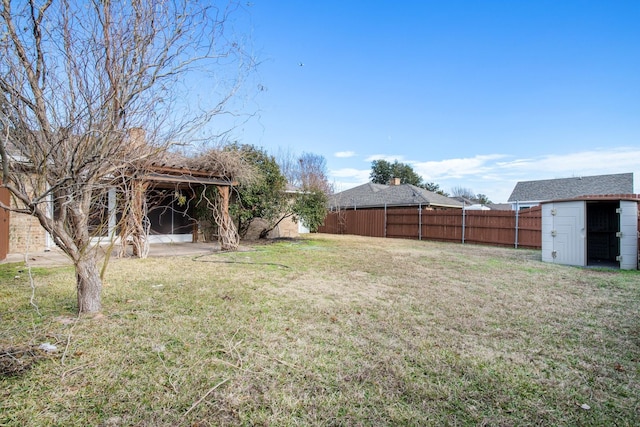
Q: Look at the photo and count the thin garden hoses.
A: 1